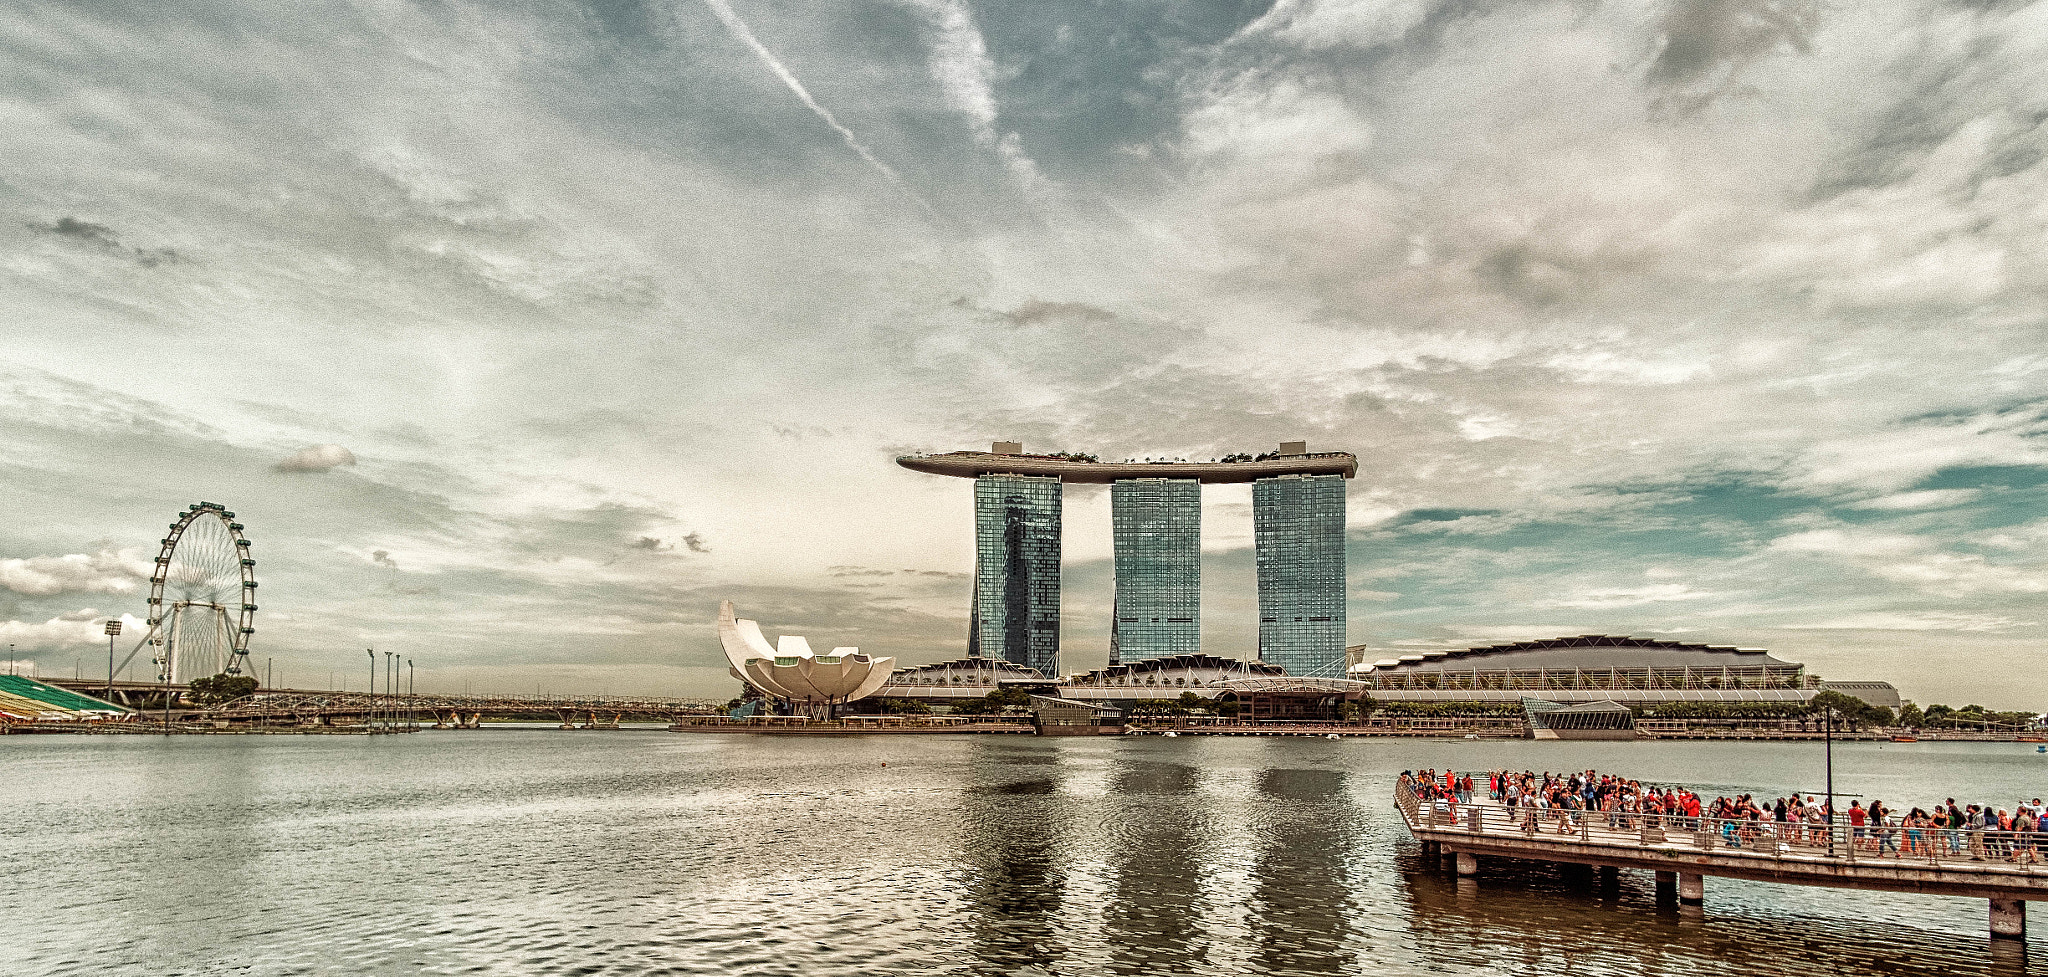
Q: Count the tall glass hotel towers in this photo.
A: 3